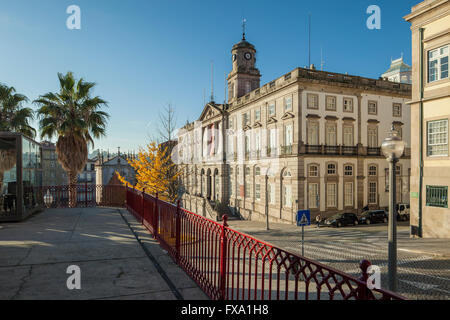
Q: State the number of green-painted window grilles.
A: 1